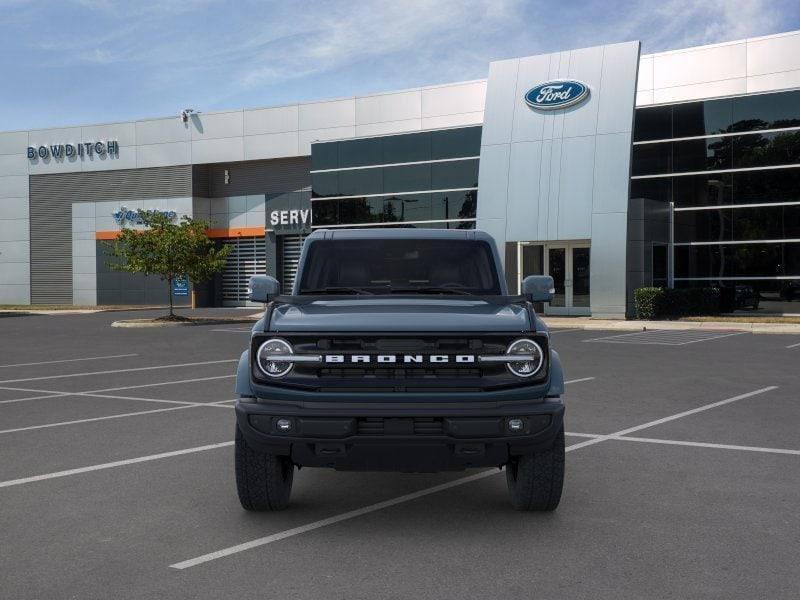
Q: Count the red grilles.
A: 0